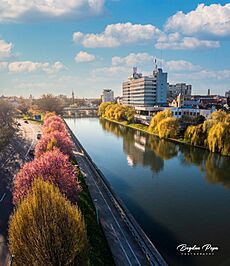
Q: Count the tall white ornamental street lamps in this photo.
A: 0